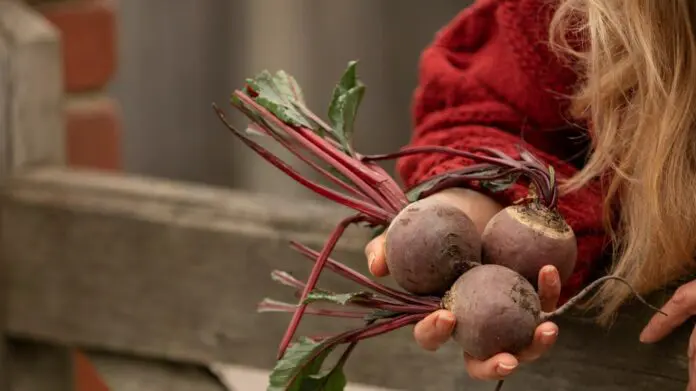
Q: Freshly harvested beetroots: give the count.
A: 3